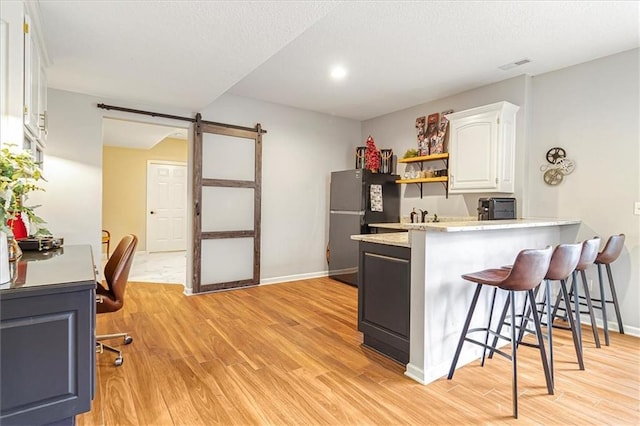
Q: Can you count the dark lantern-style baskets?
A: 2